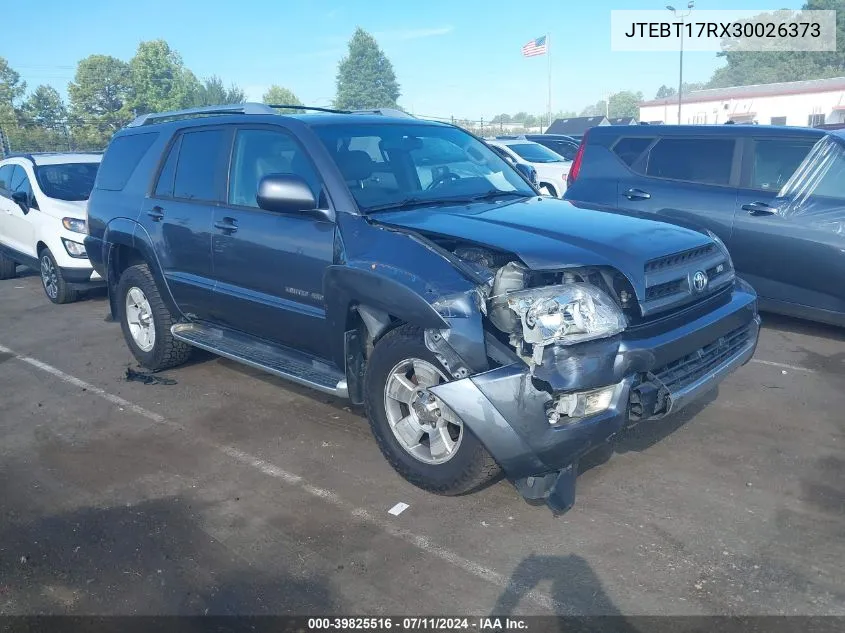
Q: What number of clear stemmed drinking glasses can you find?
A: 0